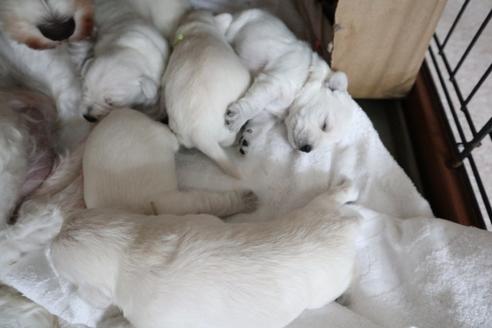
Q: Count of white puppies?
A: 5